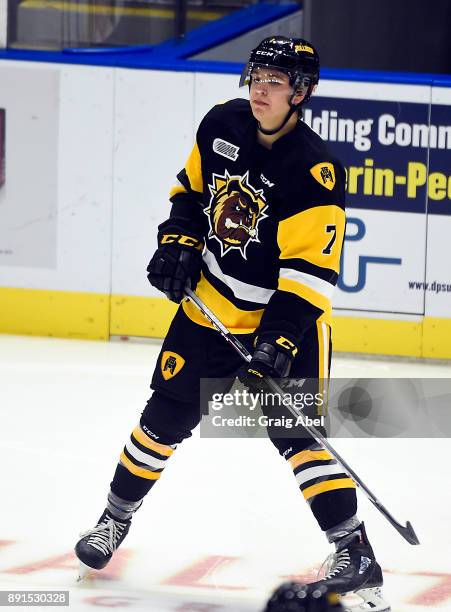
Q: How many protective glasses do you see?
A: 1